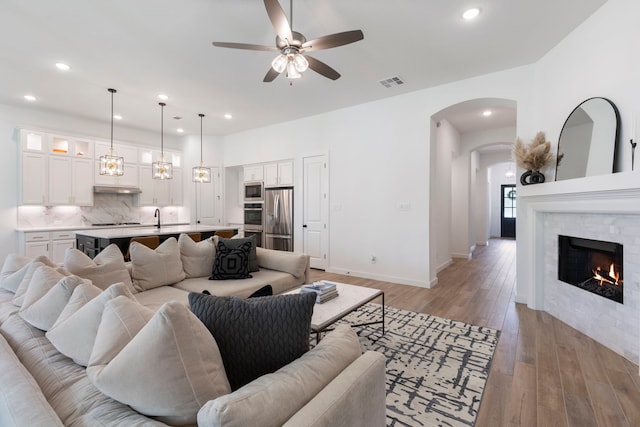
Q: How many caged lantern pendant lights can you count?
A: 3